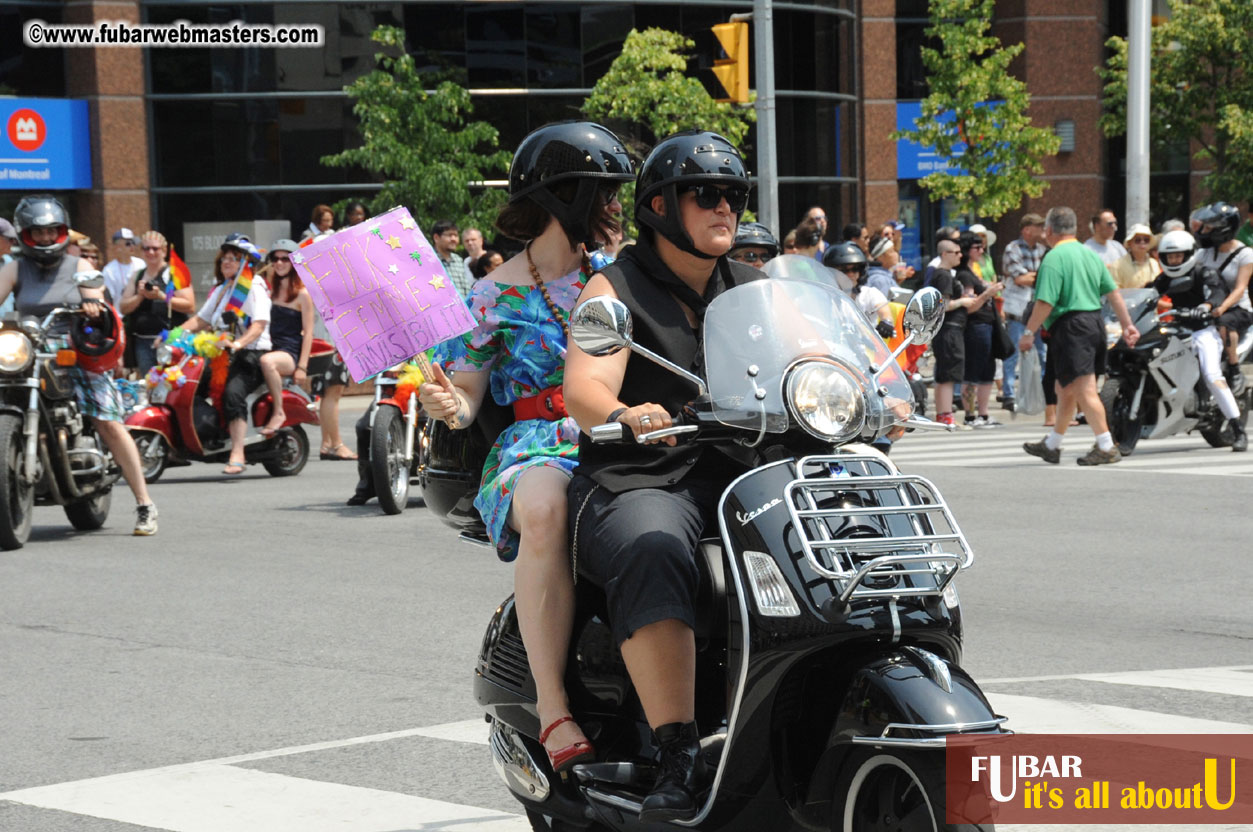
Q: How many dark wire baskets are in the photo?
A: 0